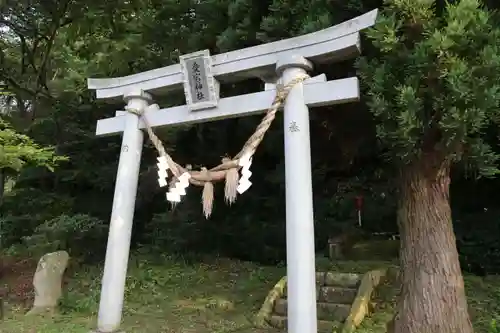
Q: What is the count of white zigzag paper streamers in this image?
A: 3